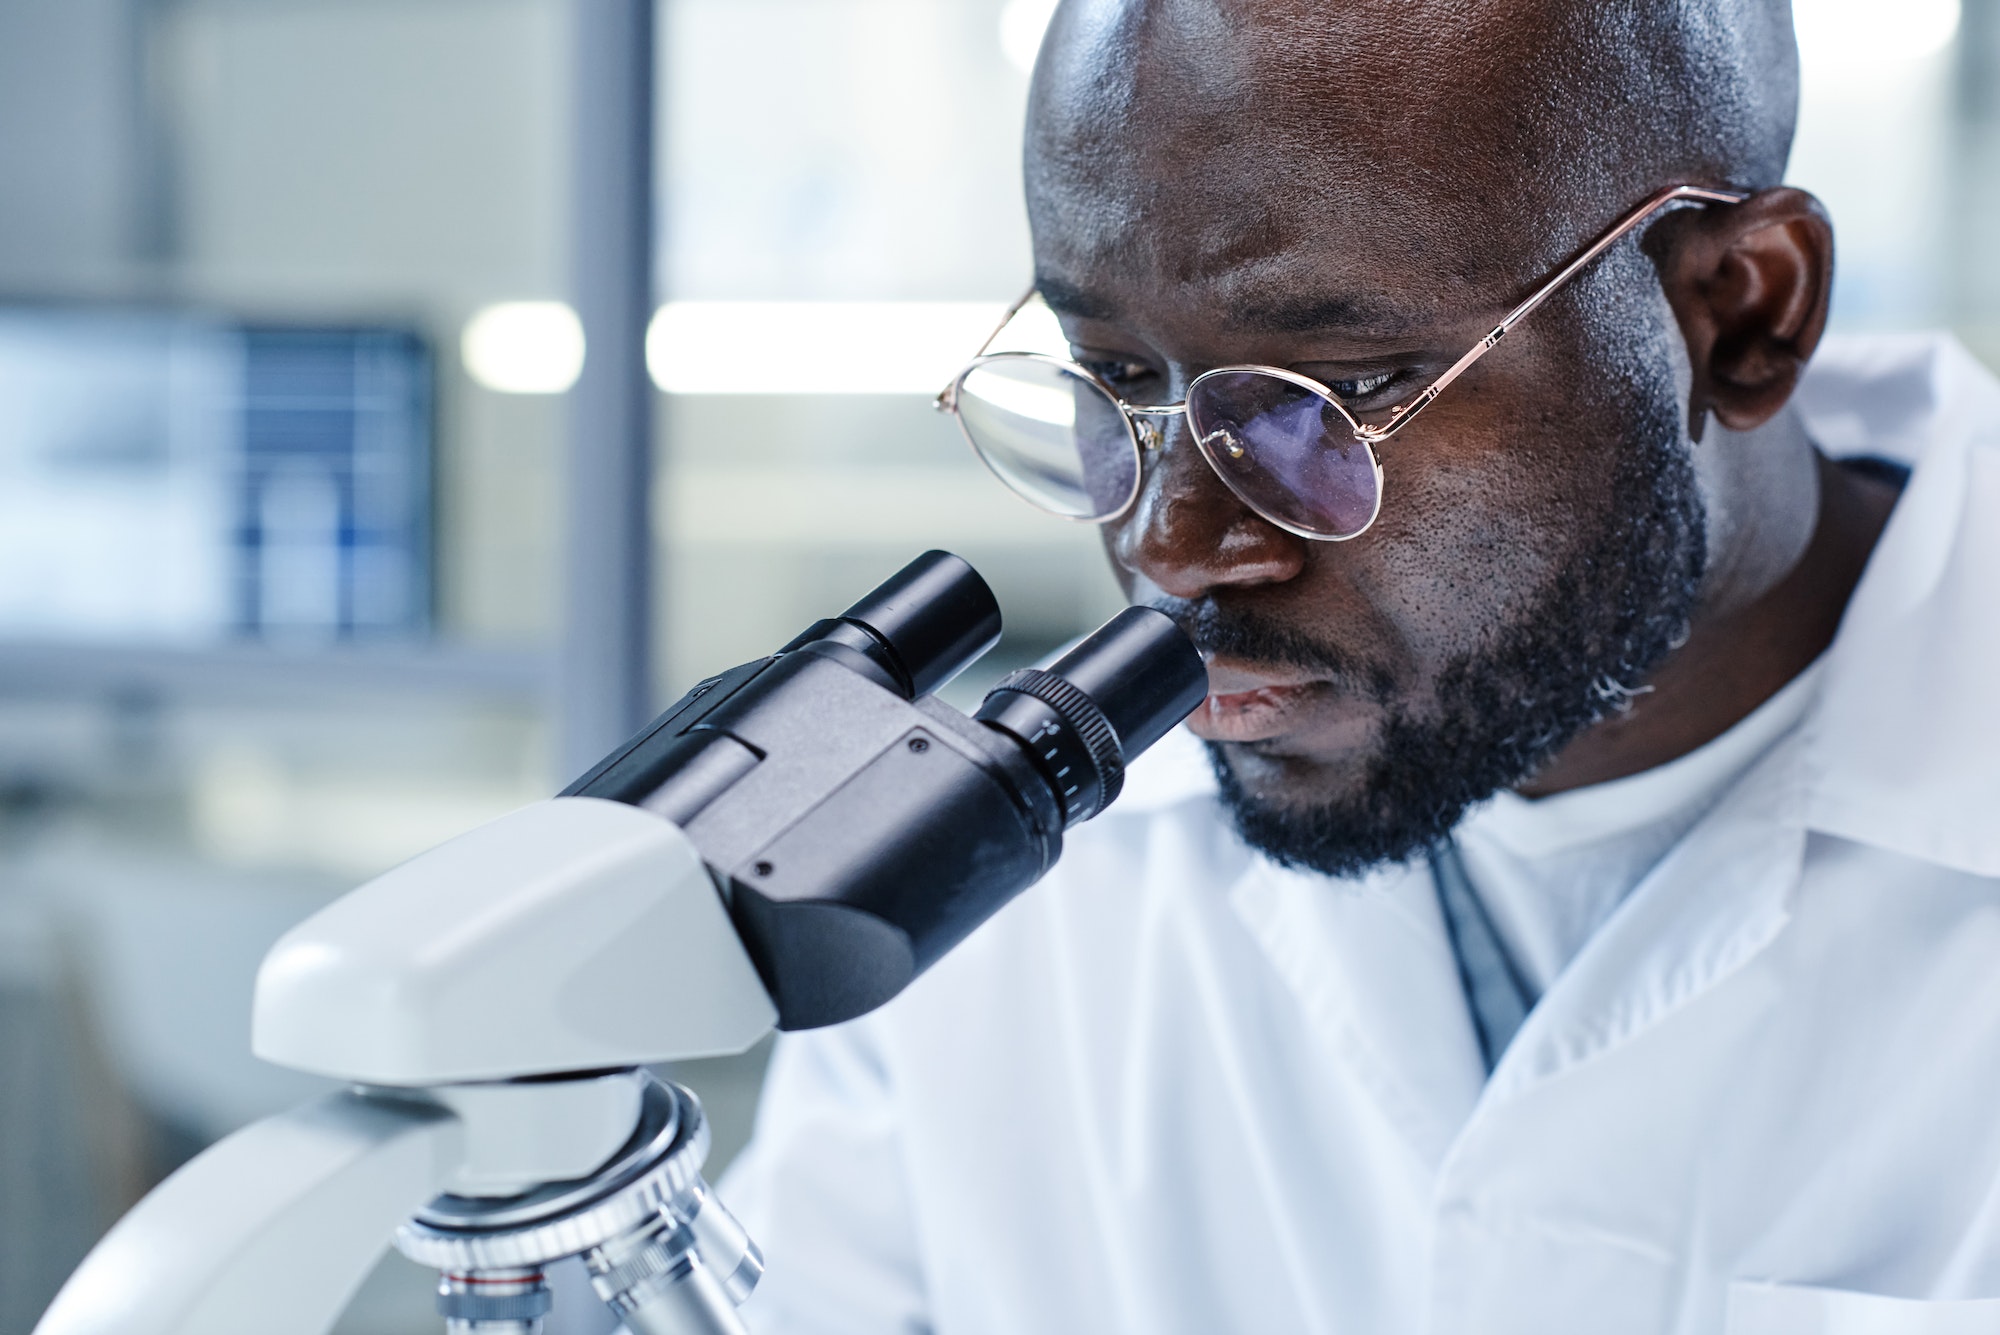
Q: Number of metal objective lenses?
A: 3